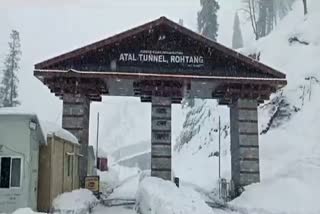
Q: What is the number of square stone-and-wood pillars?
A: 3